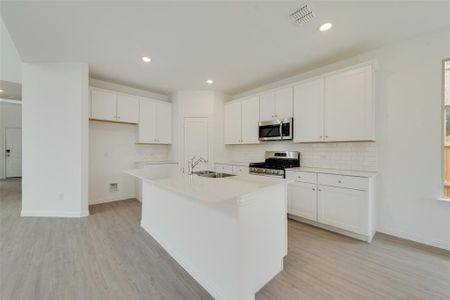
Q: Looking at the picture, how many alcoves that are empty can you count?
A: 1